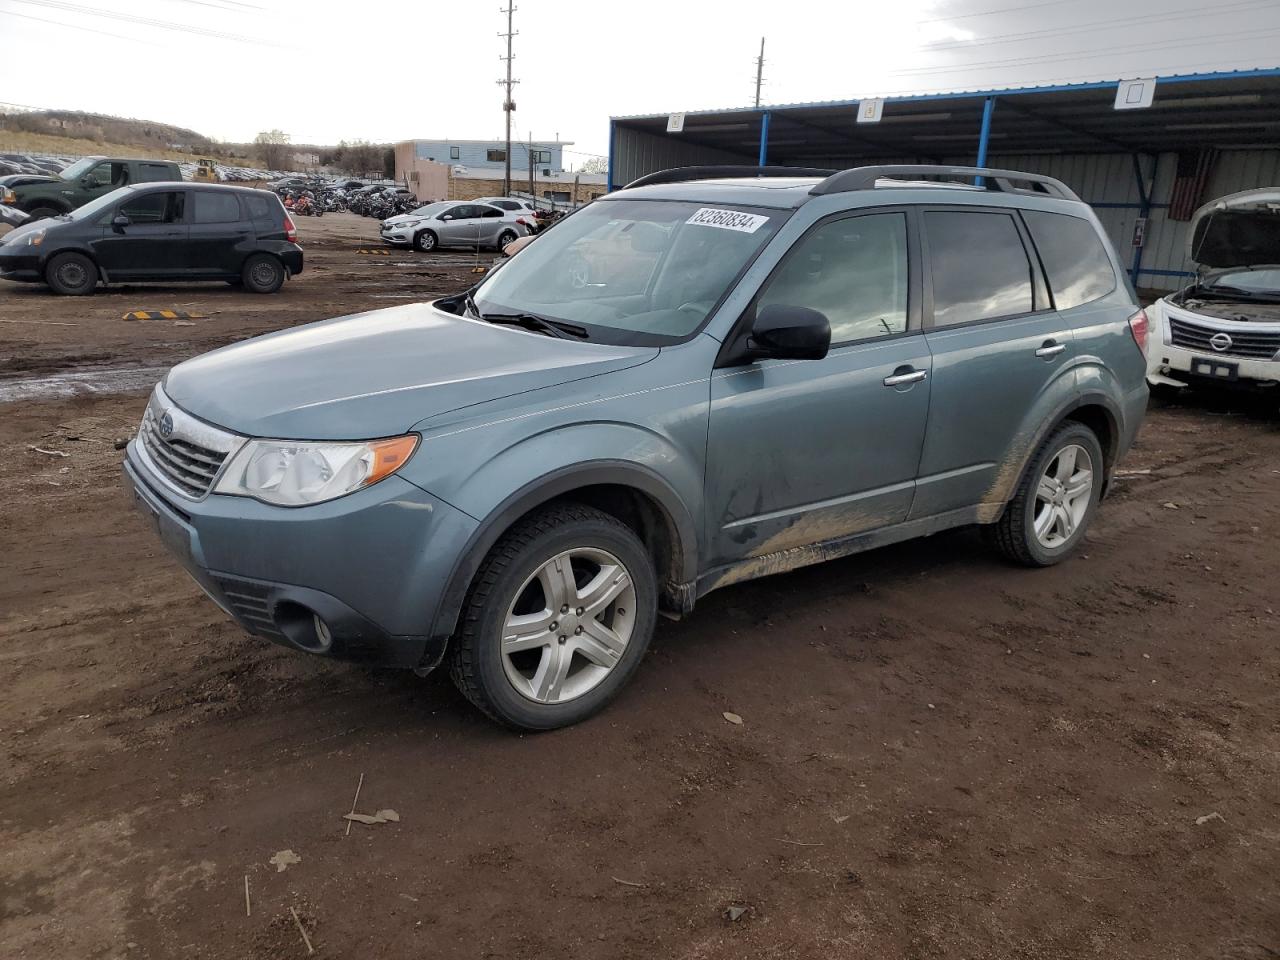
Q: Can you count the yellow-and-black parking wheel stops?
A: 3